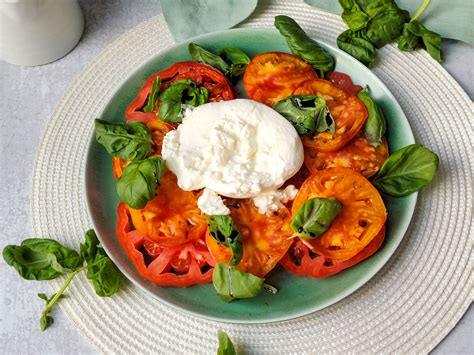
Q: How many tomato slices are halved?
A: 0